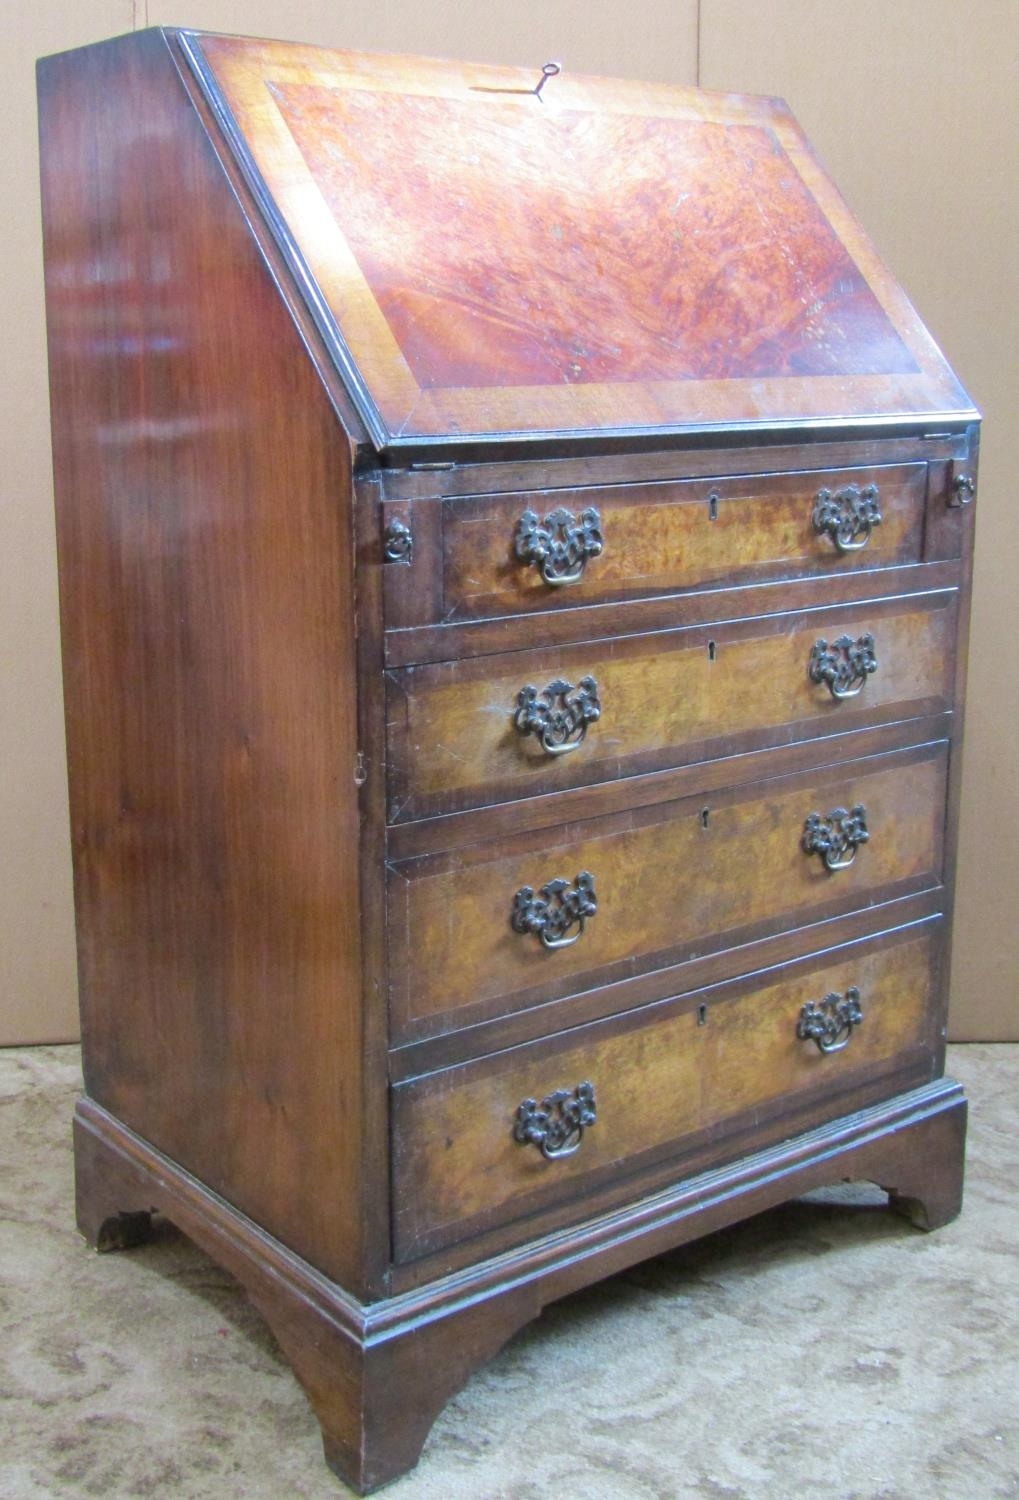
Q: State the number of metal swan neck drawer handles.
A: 8